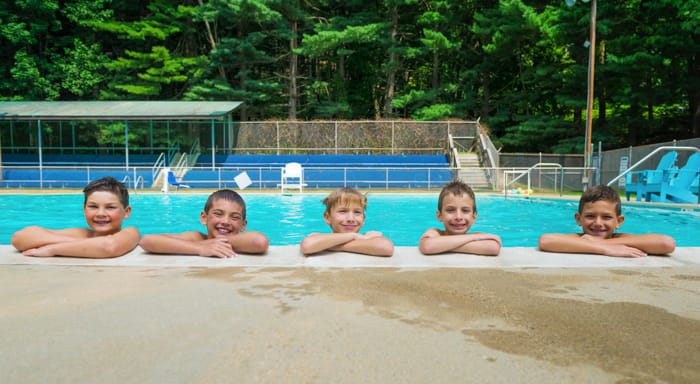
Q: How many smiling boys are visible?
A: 5